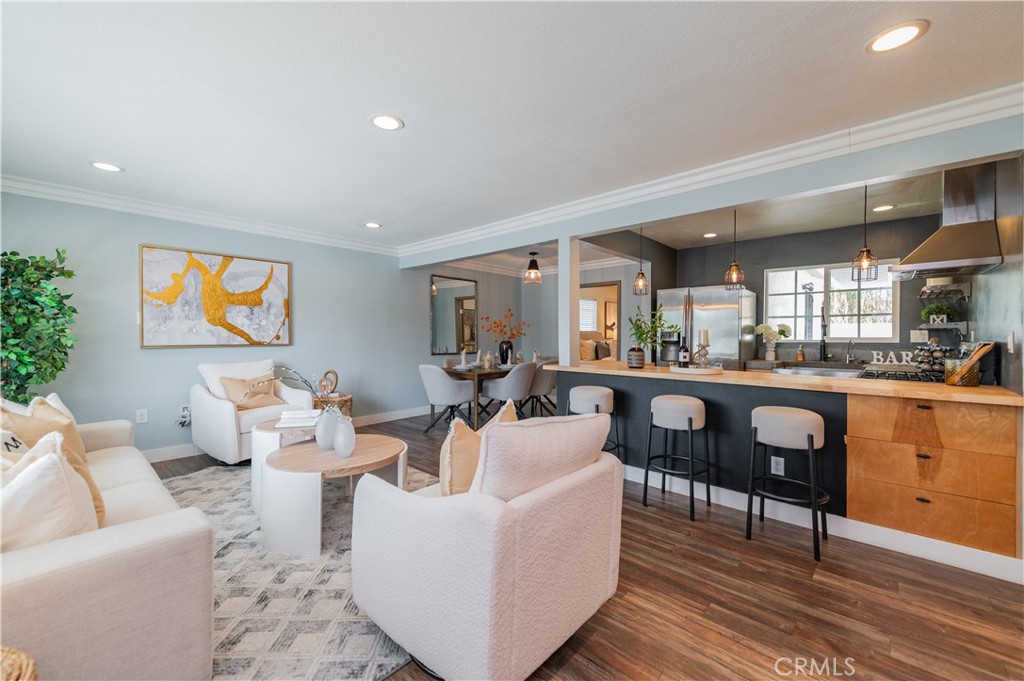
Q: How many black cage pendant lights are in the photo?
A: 3